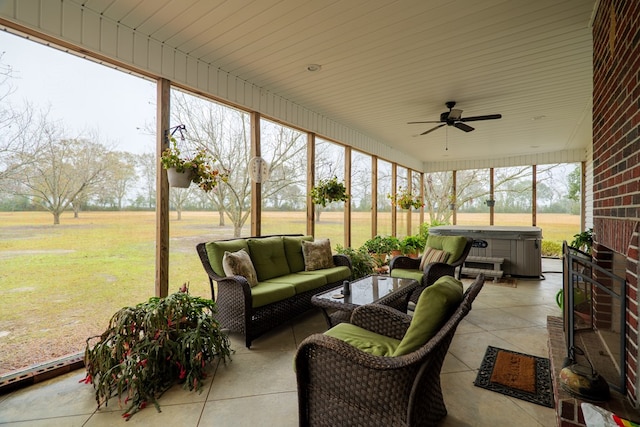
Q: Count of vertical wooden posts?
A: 12